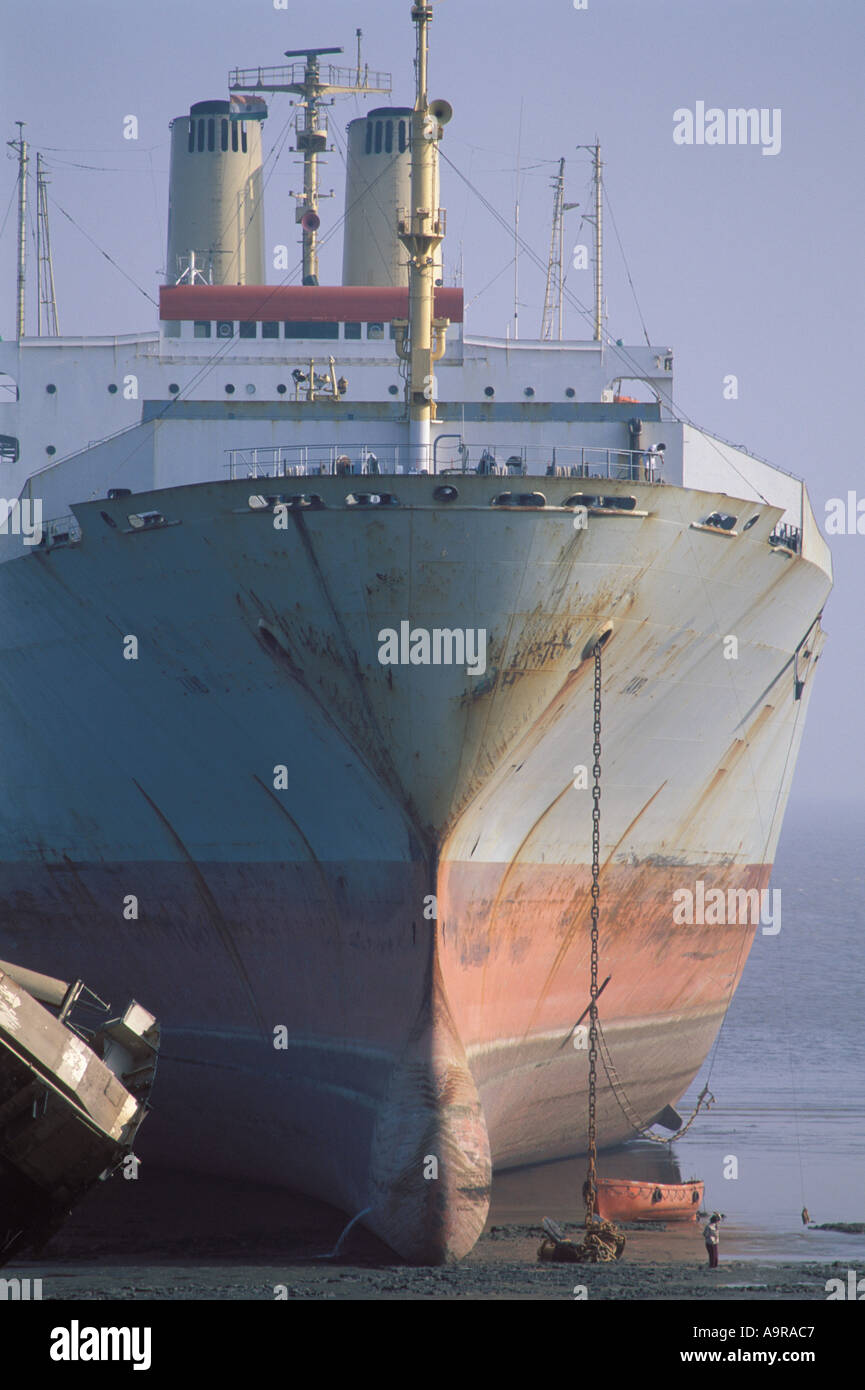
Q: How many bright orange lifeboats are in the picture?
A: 1